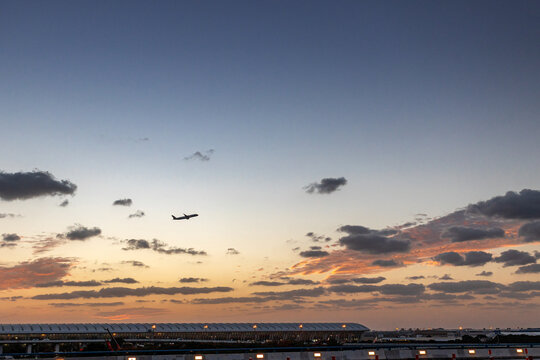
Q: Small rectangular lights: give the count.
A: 8